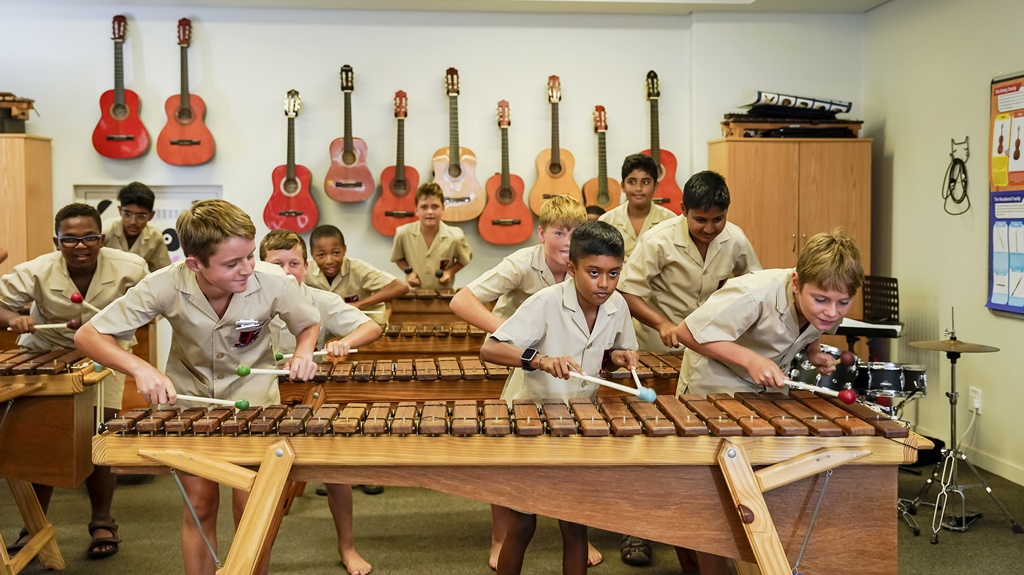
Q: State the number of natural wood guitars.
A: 3